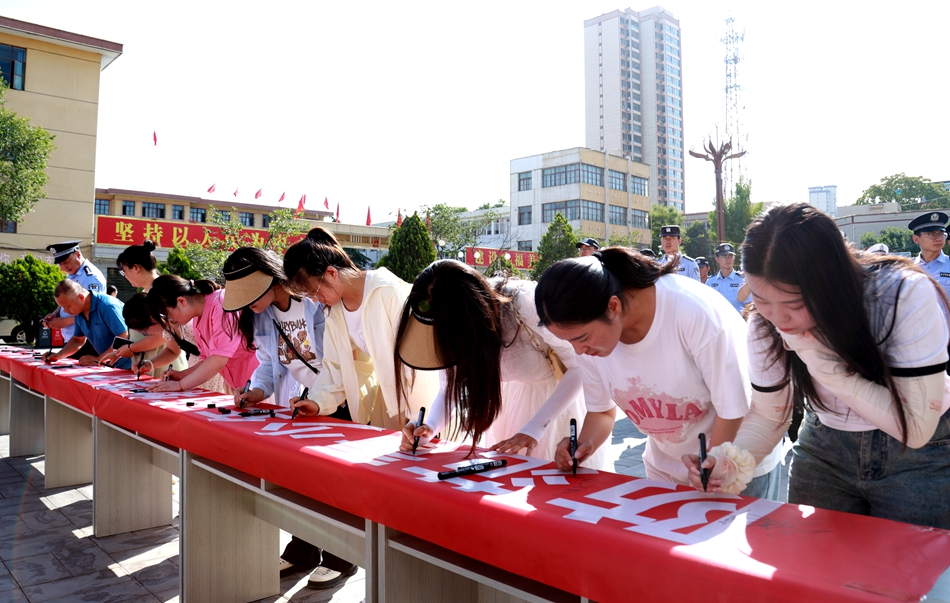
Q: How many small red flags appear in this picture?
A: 12